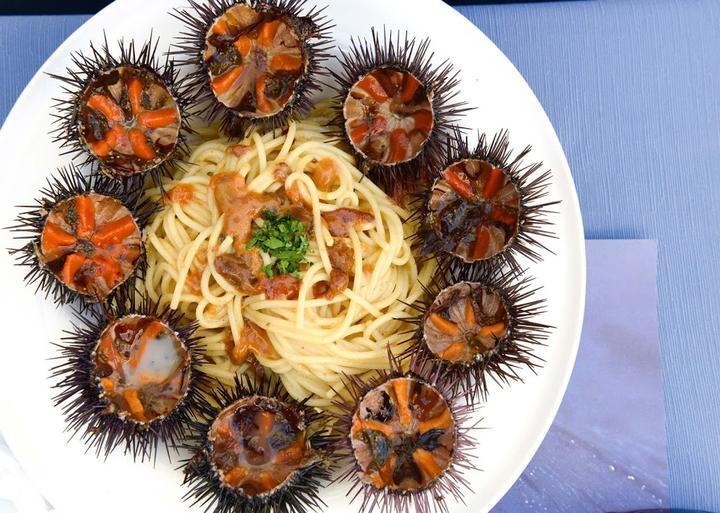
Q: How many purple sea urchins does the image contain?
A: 9